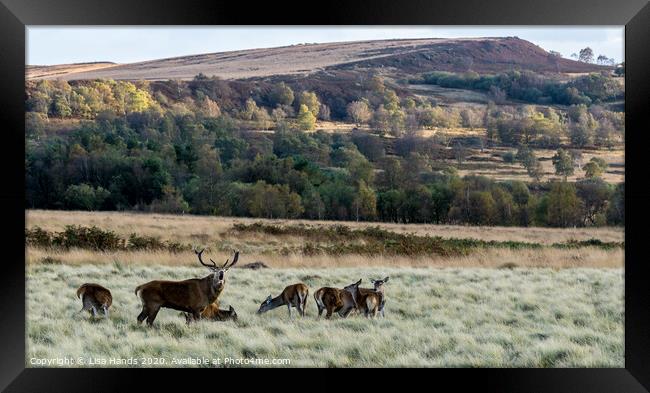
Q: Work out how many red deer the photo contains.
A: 7